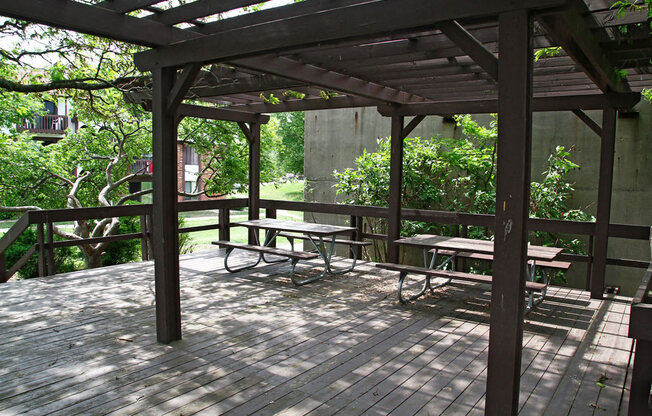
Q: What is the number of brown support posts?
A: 5